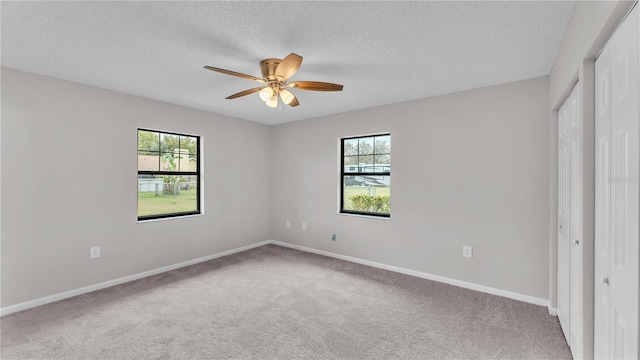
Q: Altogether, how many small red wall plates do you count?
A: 0